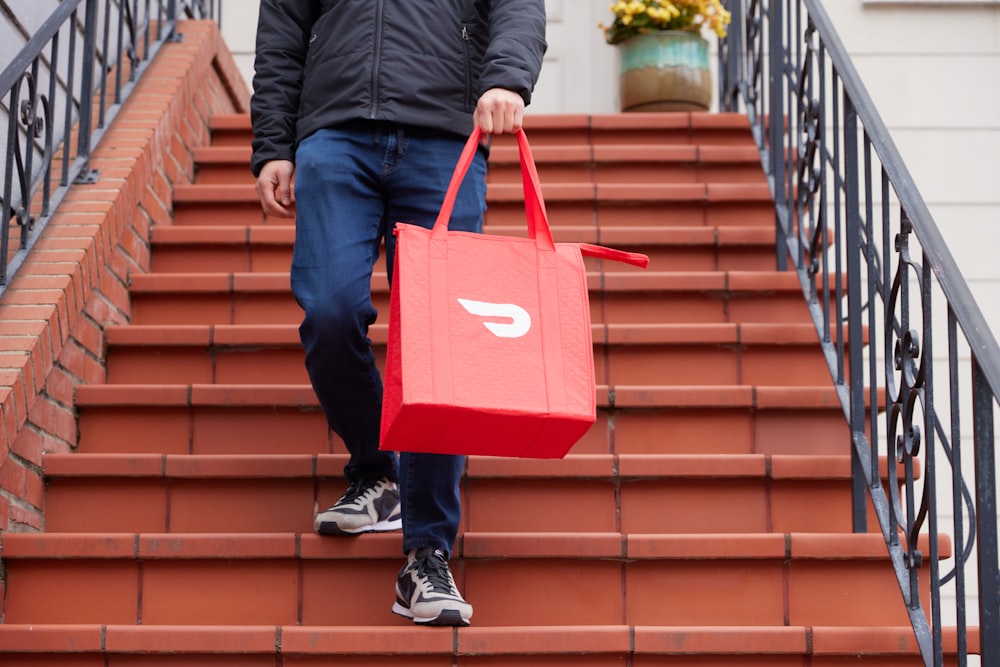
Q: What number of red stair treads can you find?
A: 10